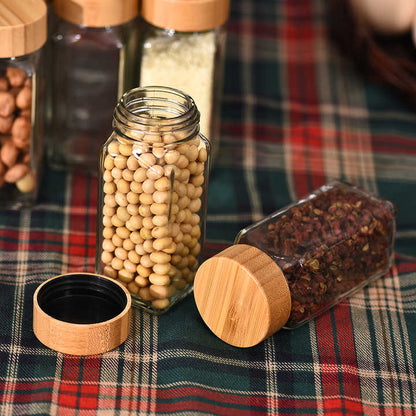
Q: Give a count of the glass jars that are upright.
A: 4